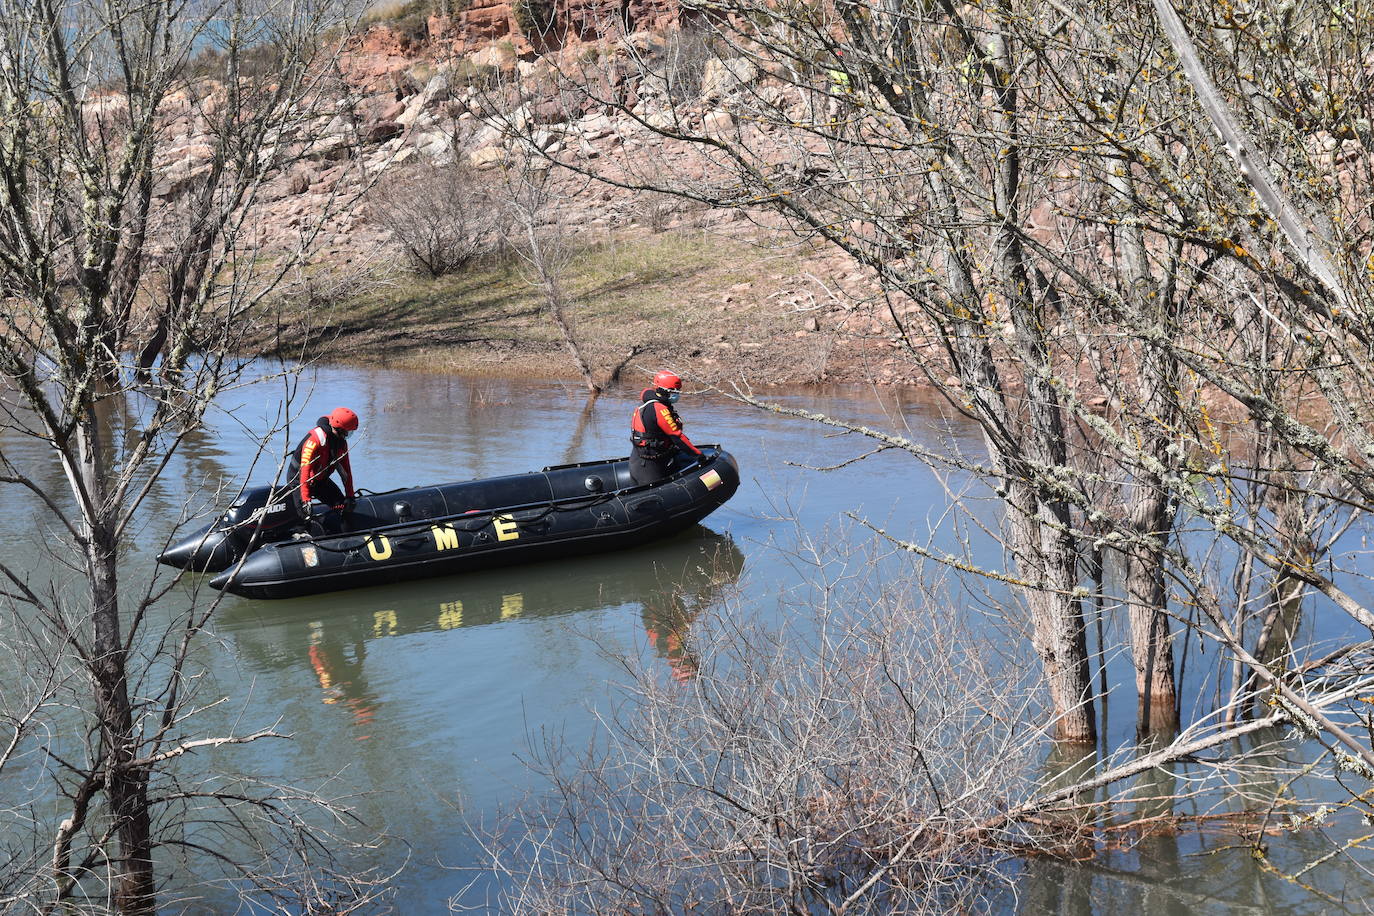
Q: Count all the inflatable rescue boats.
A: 1